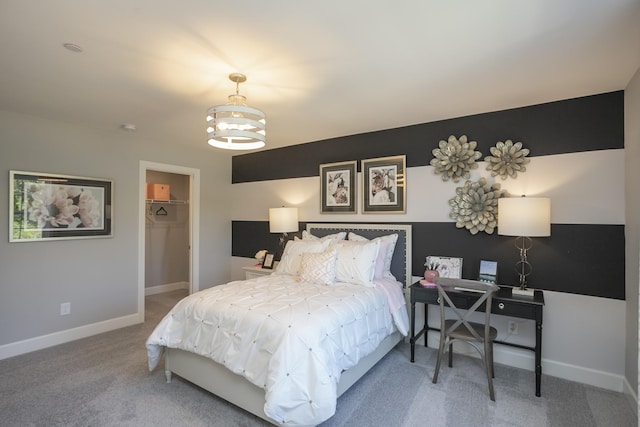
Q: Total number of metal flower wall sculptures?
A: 3